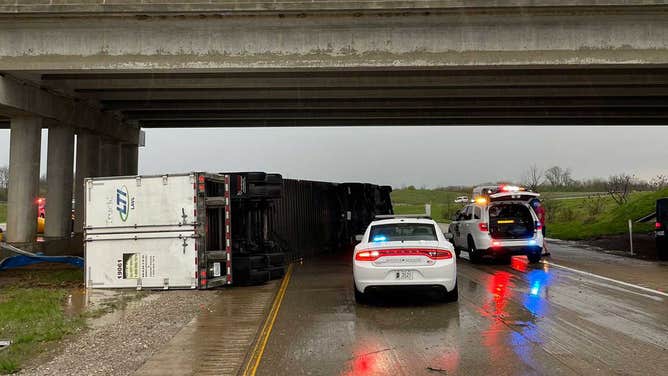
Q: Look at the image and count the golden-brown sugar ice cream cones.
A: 0